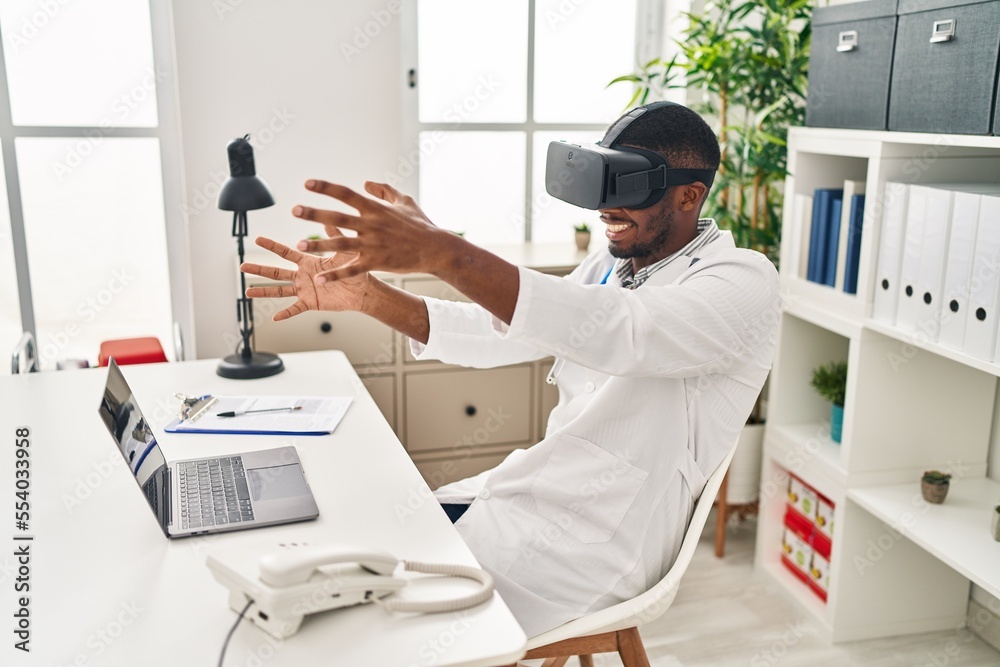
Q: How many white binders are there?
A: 5